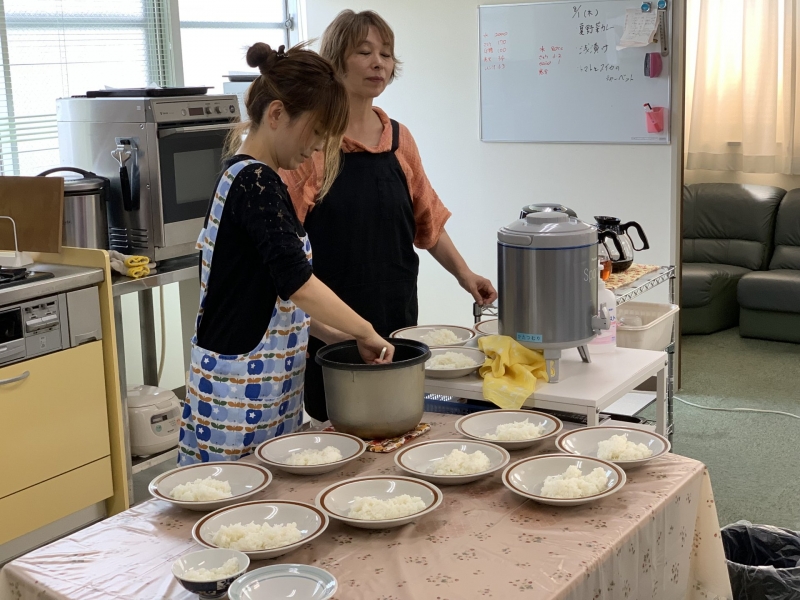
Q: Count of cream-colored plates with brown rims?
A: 11